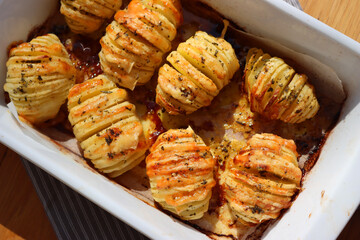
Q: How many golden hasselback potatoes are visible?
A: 8